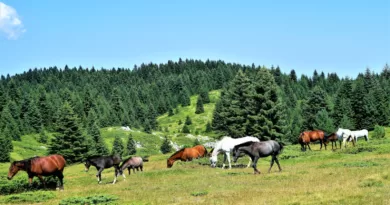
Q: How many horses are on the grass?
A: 10